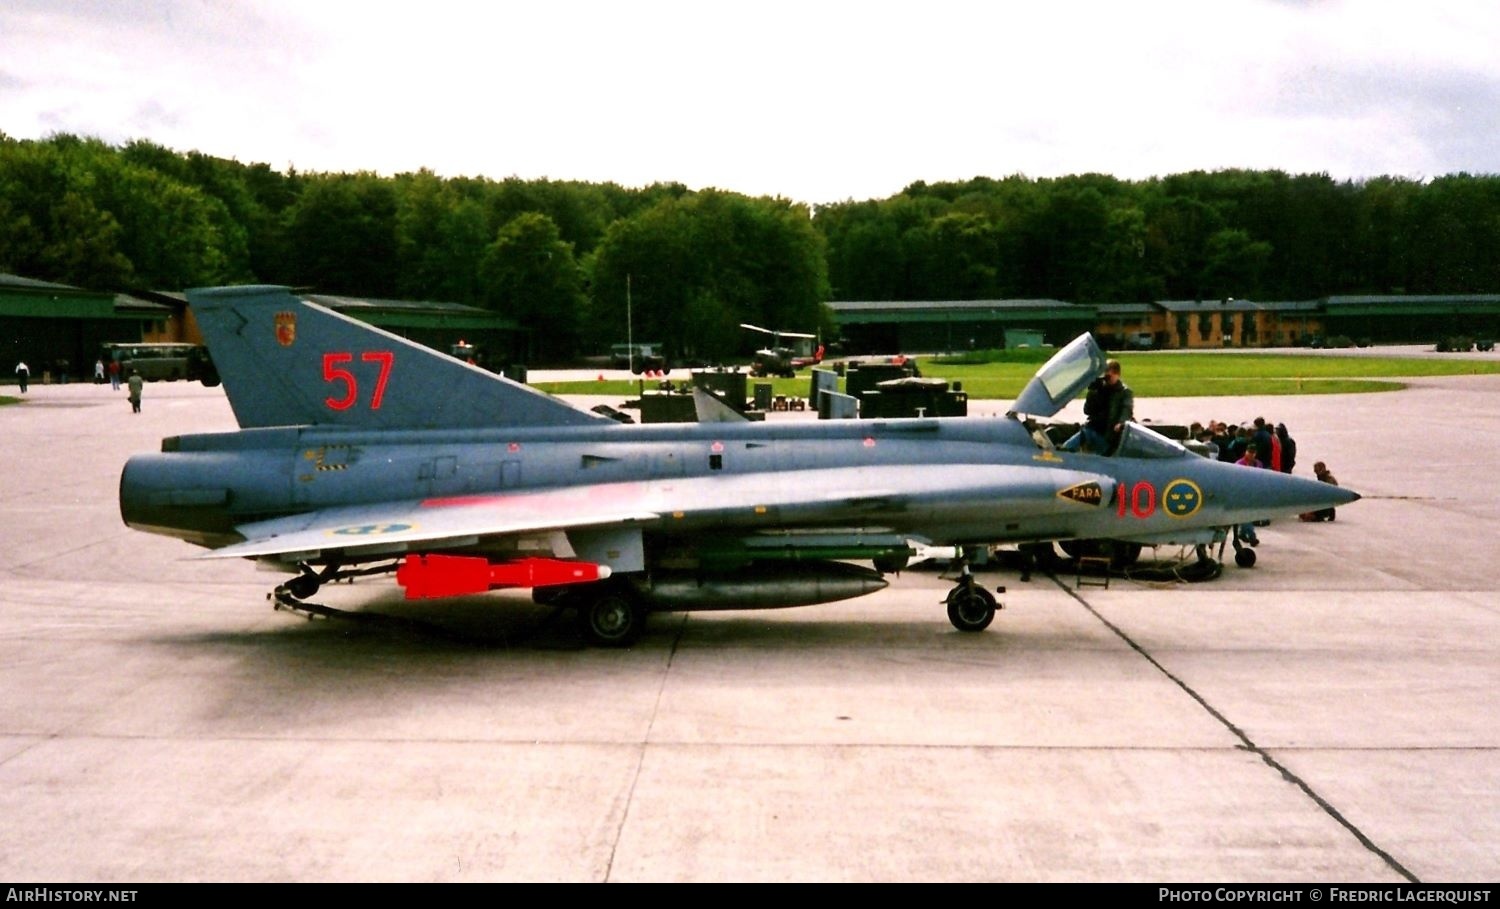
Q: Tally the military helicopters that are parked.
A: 1